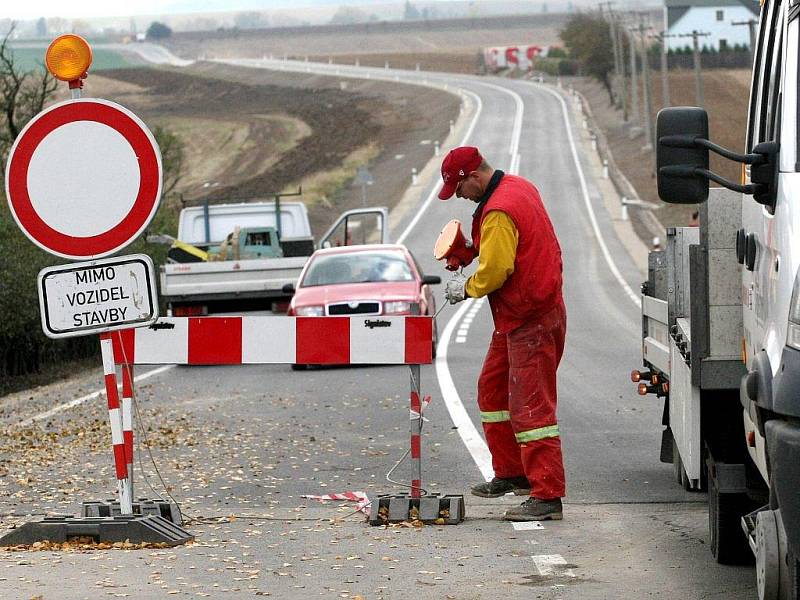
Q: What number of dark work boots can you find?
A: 2